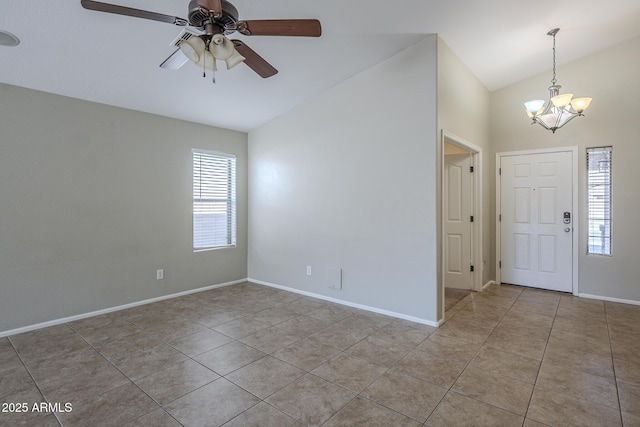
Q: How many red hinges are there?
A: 0